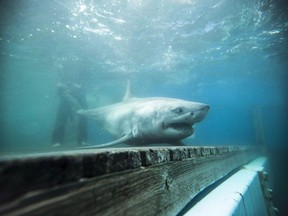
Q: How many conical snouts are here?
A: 1